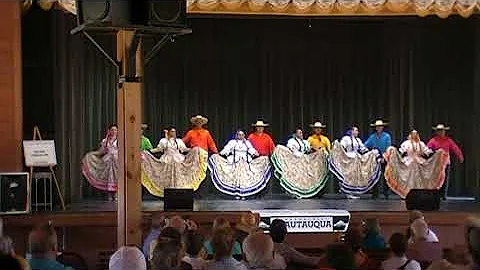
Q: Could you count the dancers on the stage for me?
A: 12